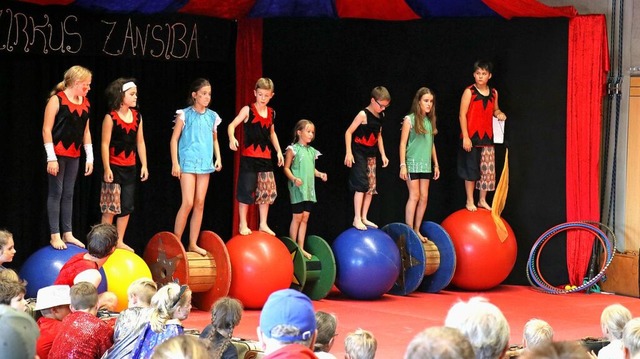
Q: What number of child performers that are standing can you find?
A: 8